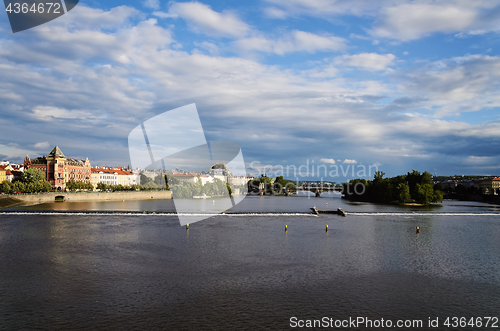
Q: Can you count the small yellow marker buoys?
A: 4